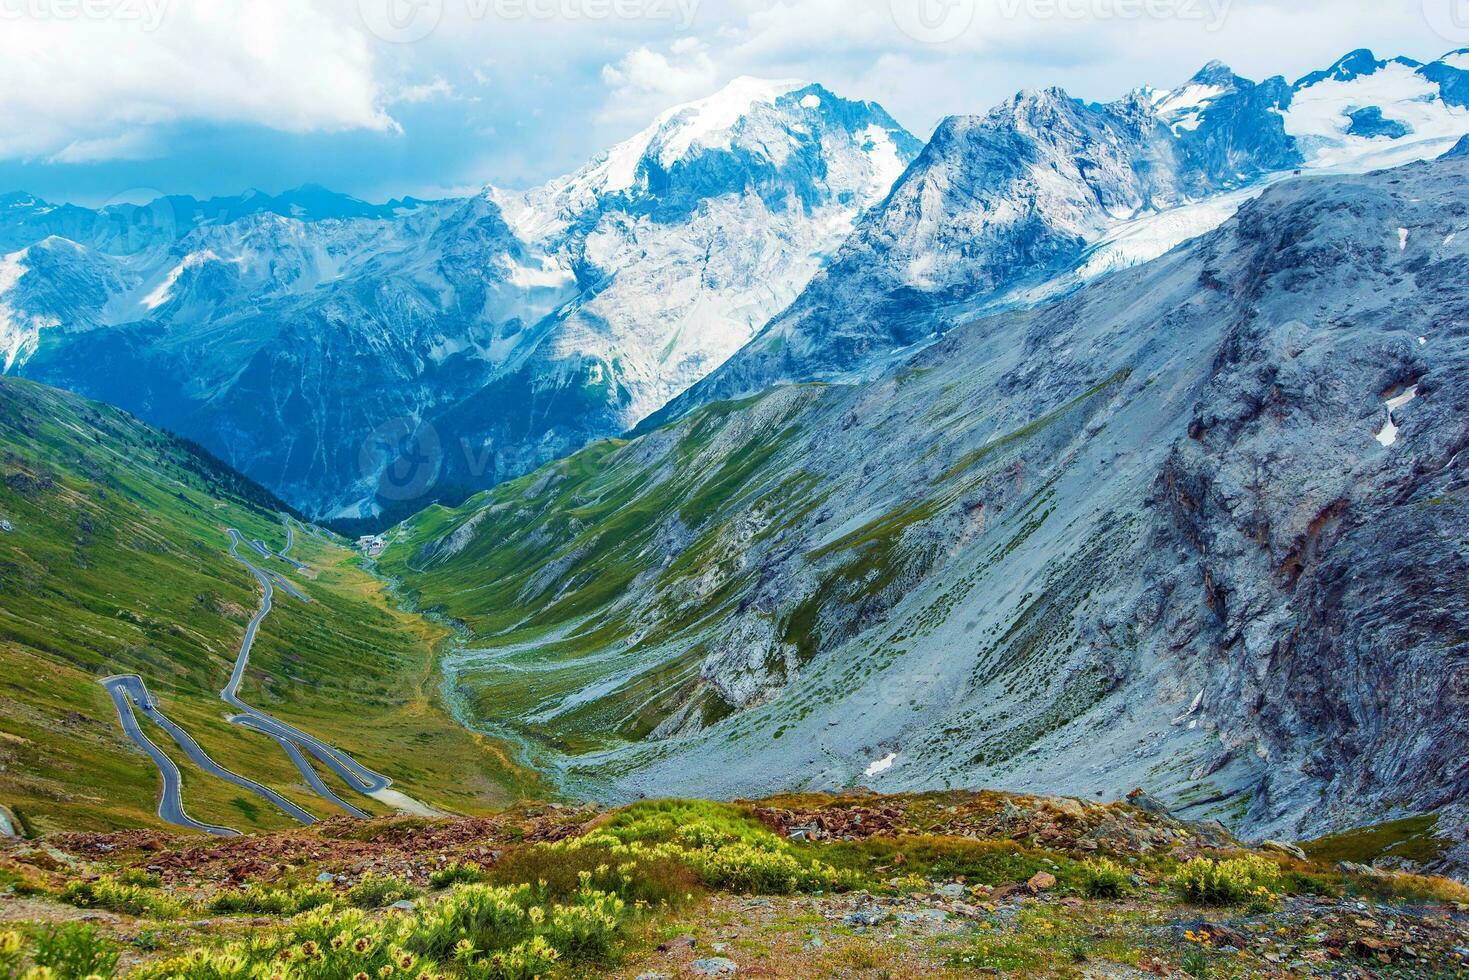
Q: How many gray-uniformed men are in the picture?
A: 0